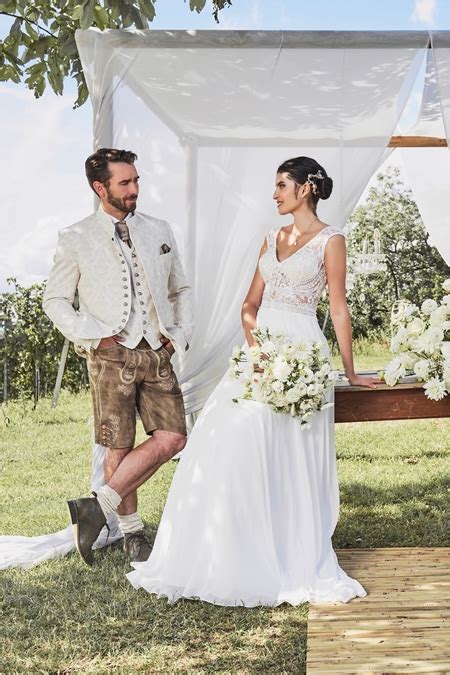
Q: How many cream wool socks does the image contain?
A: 2